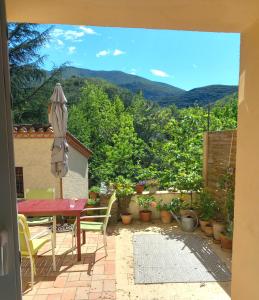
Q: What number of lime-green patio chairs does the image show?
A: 3